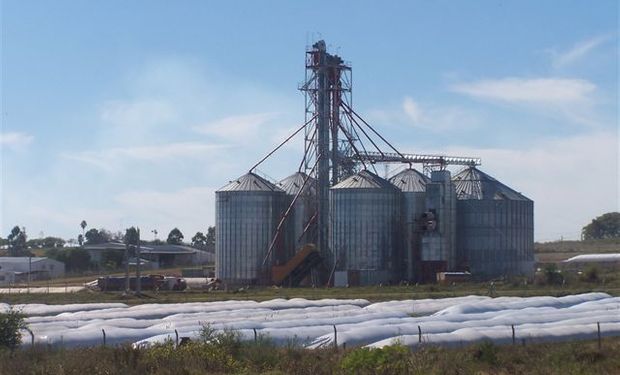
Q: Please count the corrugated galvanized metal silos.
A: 5